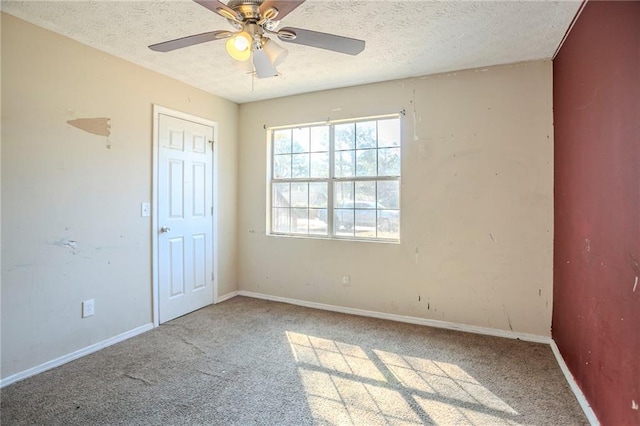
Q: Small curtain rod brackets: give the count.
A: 2